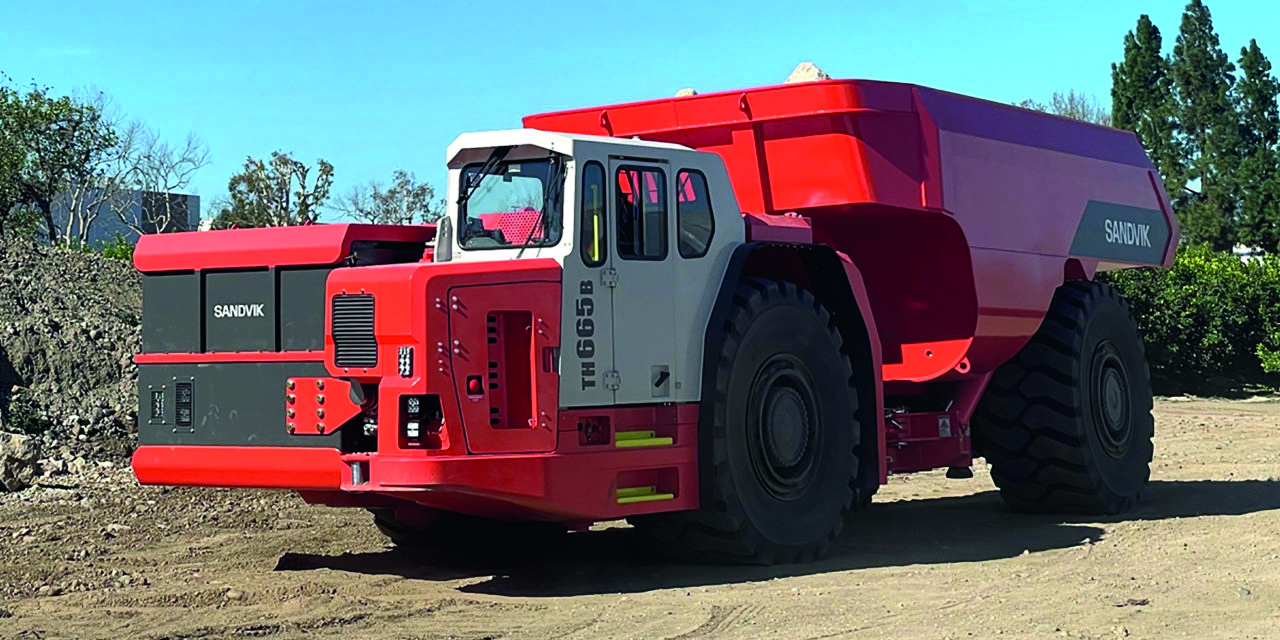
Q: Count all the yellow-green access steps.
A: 2